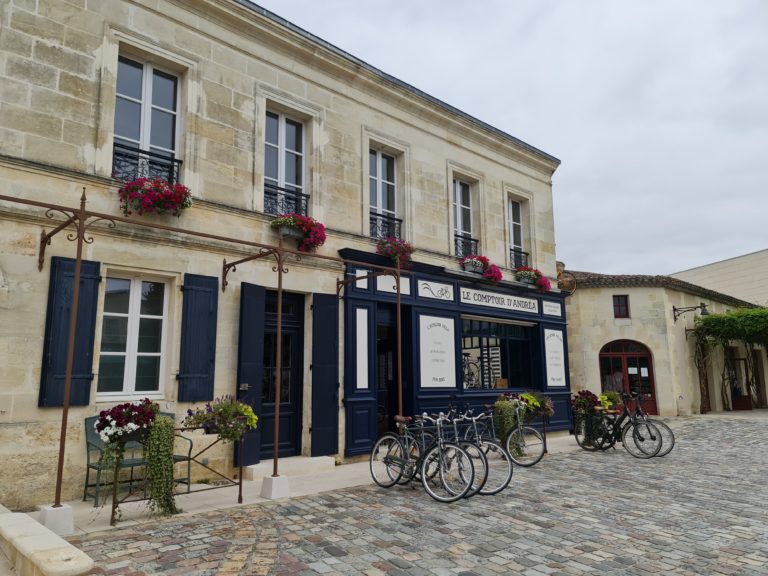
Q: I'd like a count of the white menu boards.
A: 2